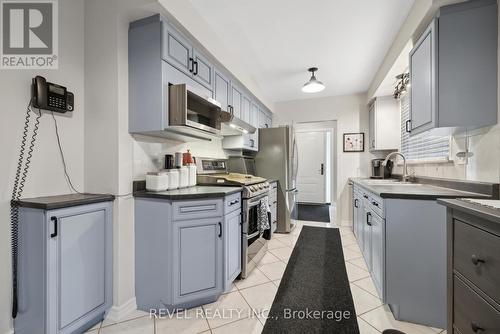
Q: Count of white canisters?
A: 4